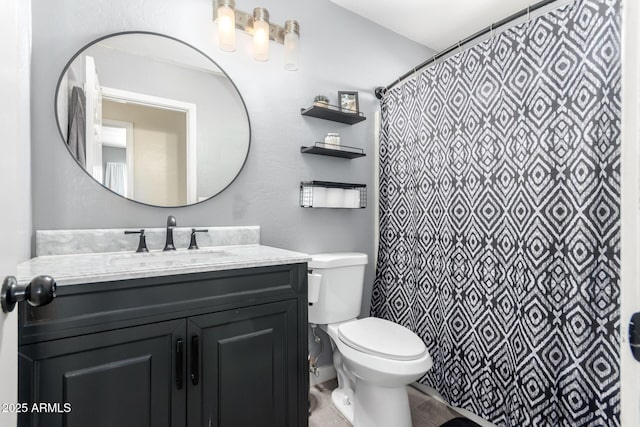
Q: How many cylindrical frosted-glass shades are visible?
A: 3